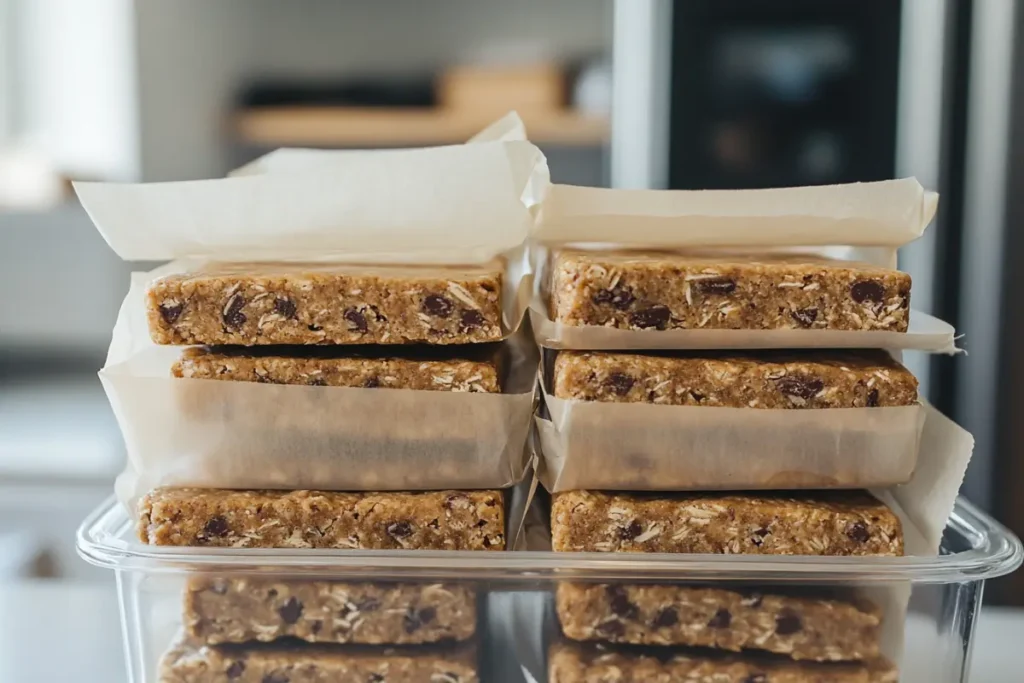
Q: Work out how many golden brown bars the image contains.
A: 10